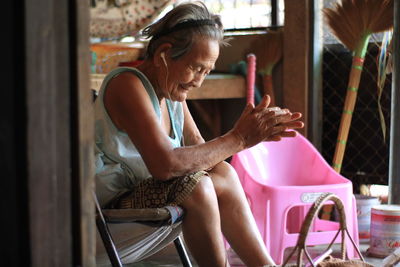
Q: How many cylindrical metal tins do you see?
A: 2